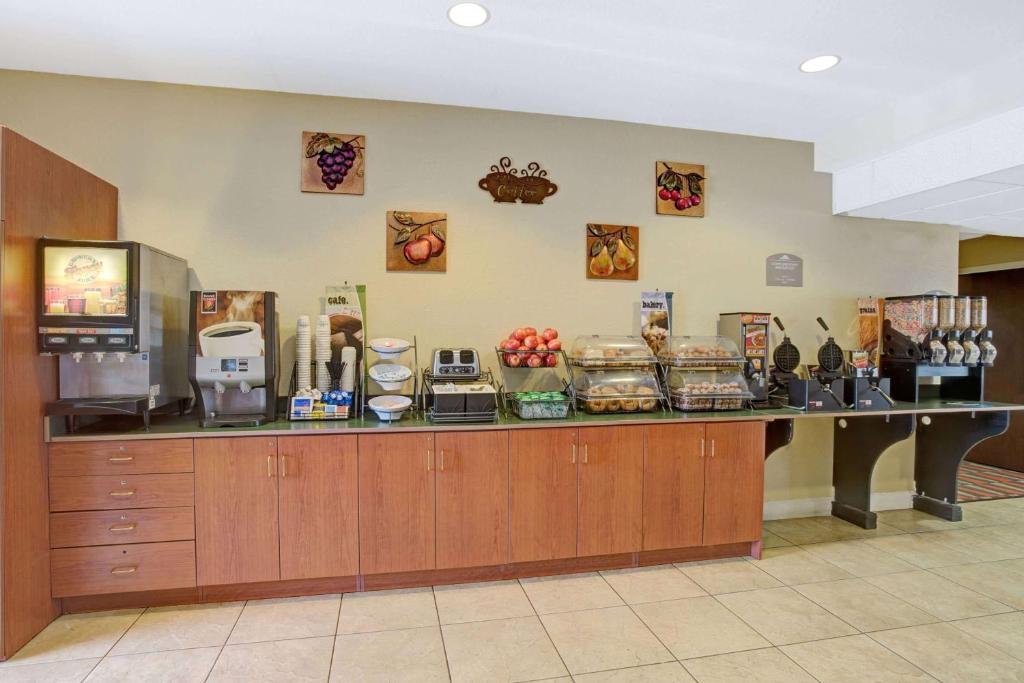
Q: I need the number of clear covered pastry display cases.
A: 4